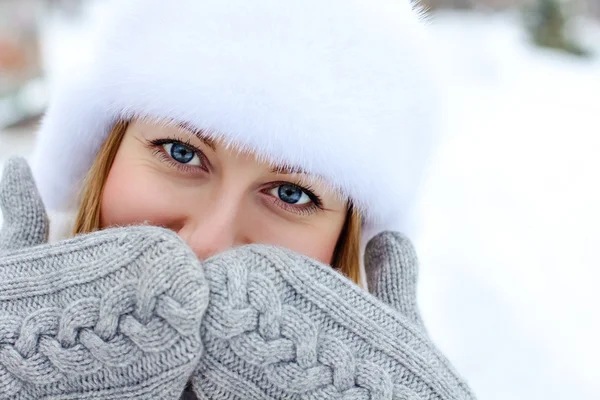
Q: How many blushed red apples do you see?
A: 0